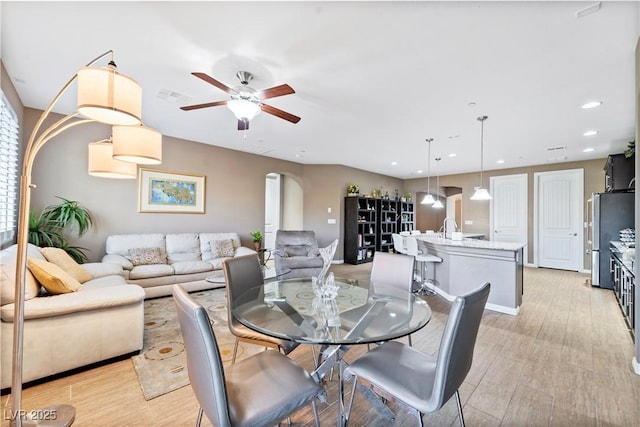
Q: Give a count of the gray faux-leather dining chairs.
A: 4